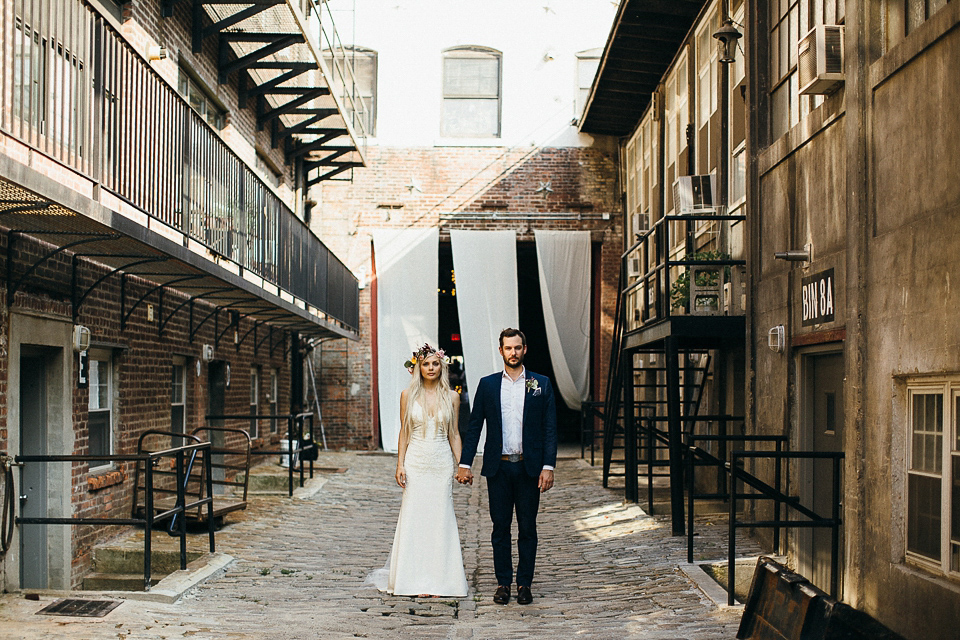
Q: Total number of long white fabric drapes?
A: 3